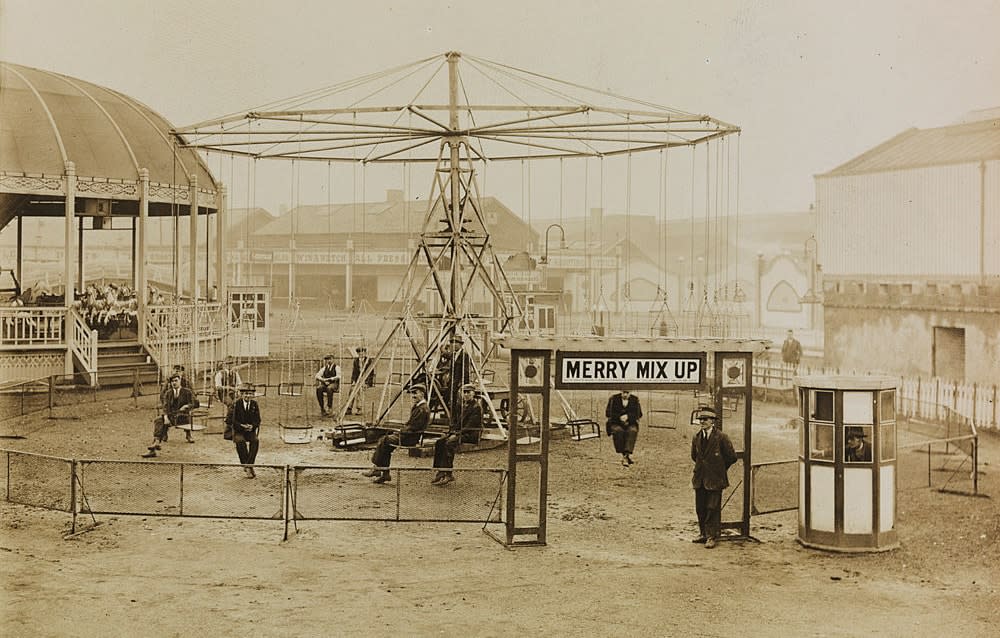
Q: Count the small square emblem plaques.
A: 2